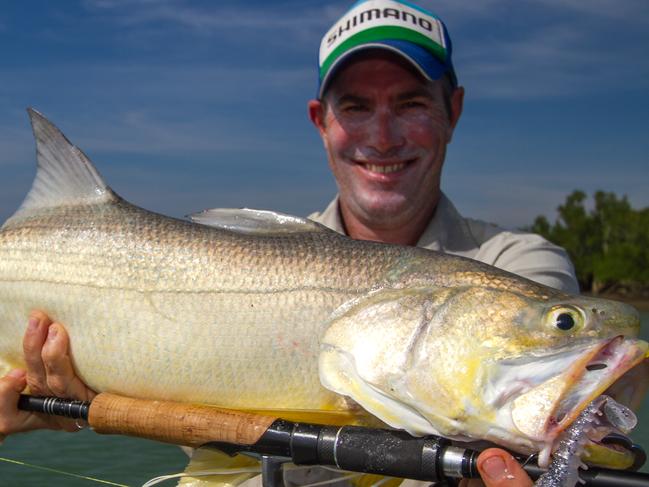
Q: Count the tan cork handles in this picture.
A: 1